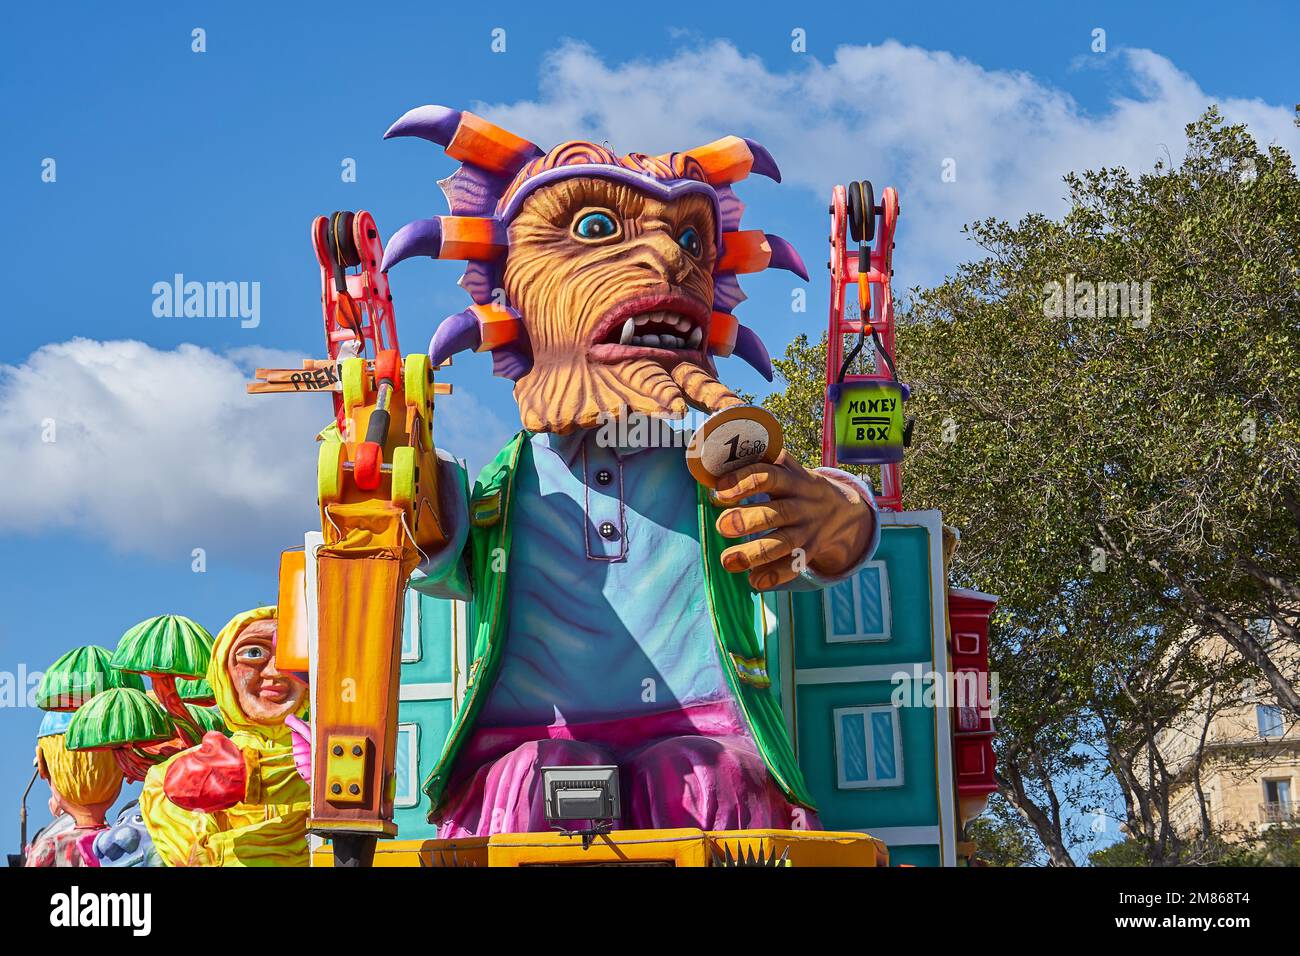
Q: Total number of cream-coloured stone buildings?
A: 1